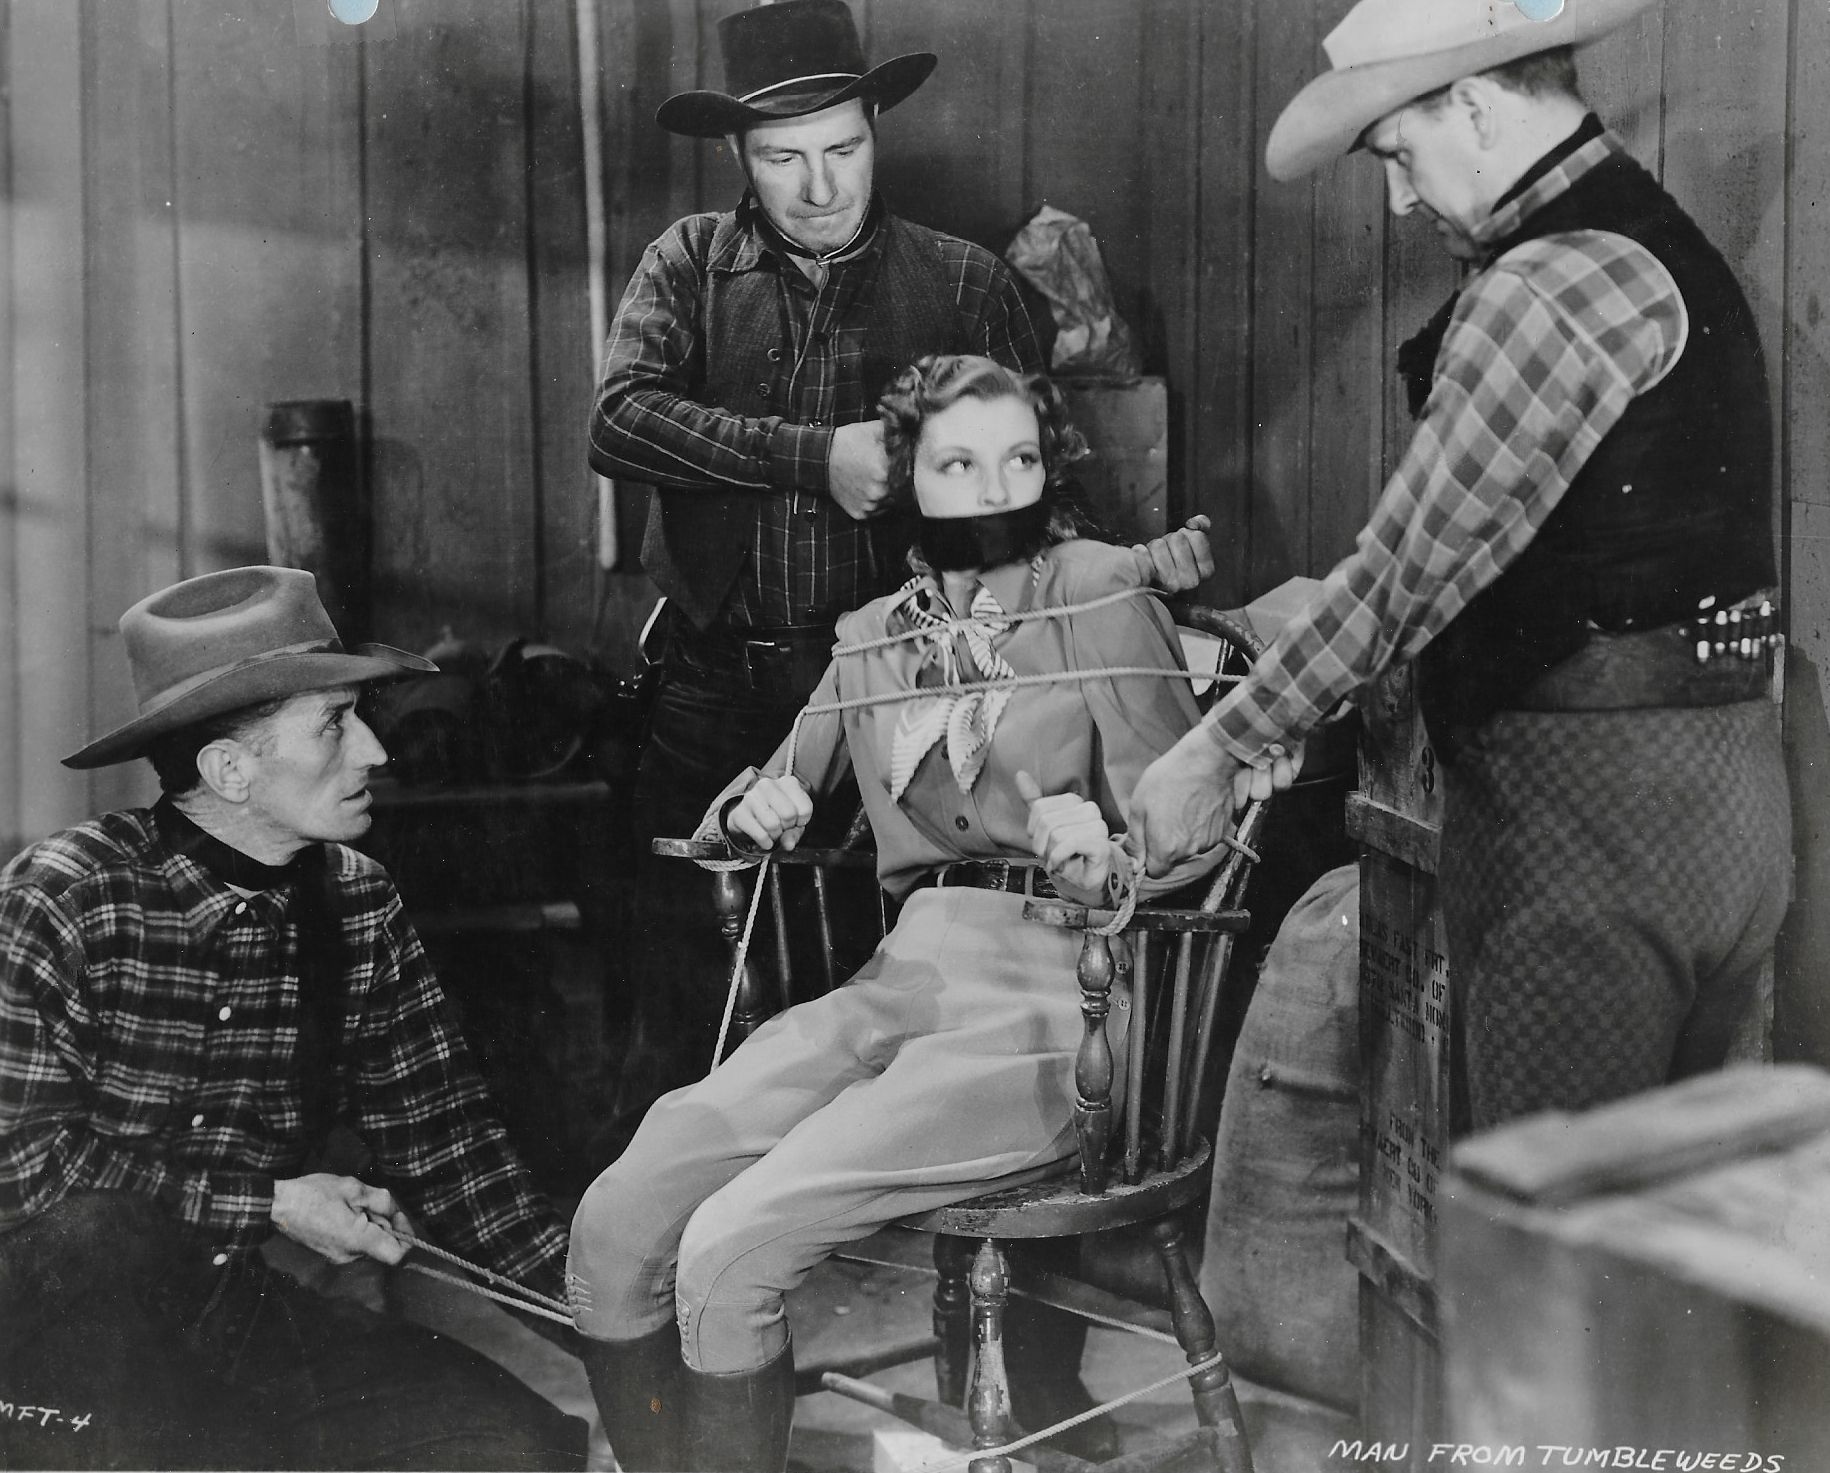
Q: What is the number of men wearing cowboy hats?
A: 3